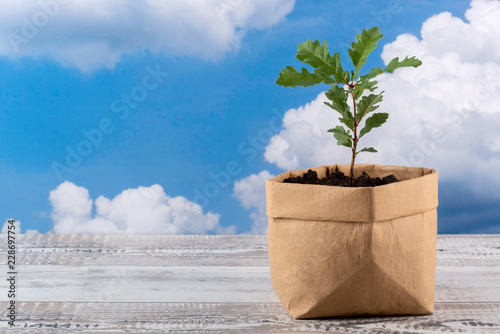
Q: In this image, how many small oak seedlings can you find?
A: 1